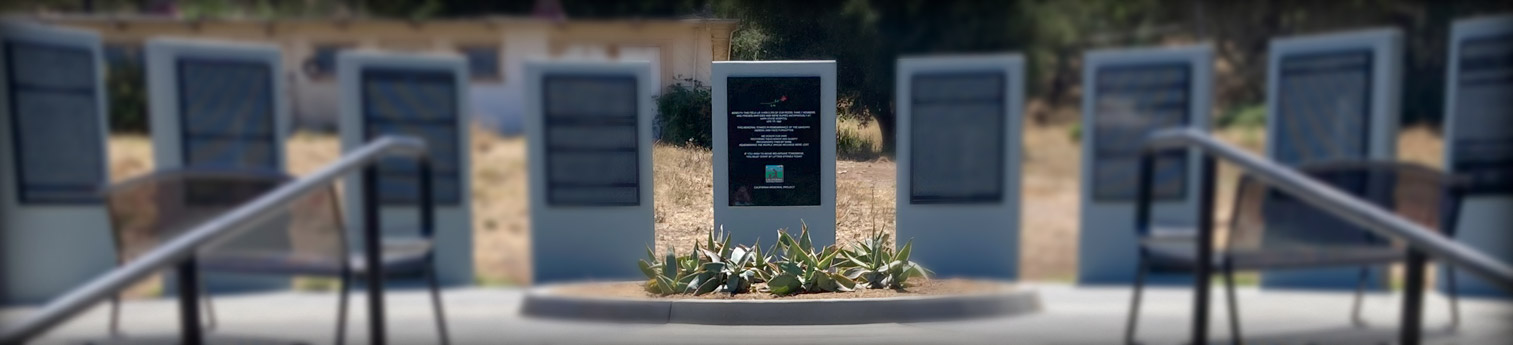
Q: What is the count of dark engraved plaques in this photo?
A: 9